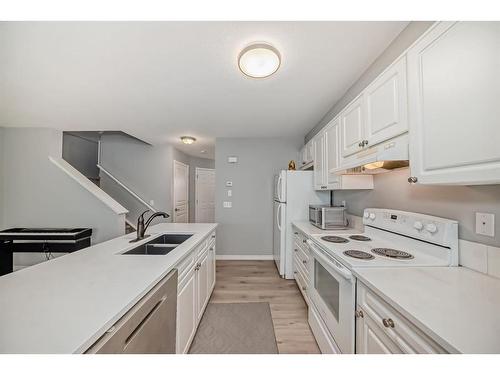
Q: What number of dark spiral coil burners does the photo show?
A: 4